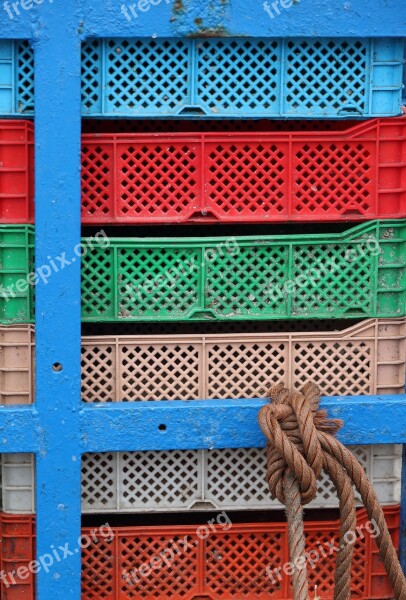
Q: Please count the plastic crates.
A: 6